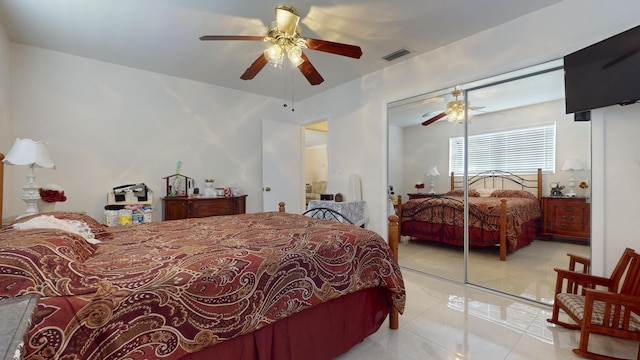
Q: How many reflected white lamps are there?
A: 2